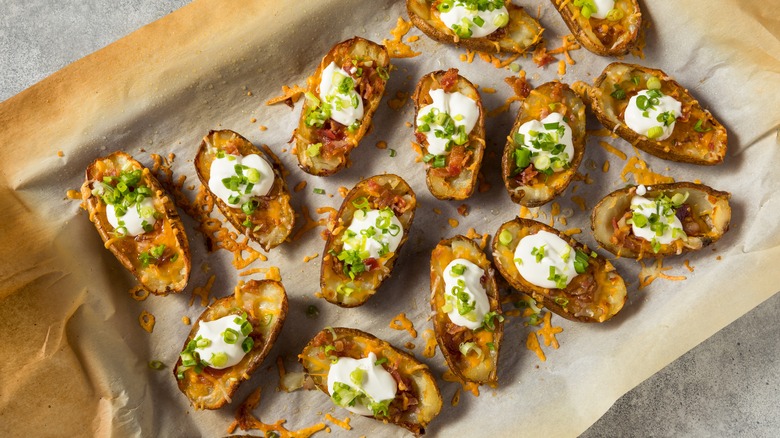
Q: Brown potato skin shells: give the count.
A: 14